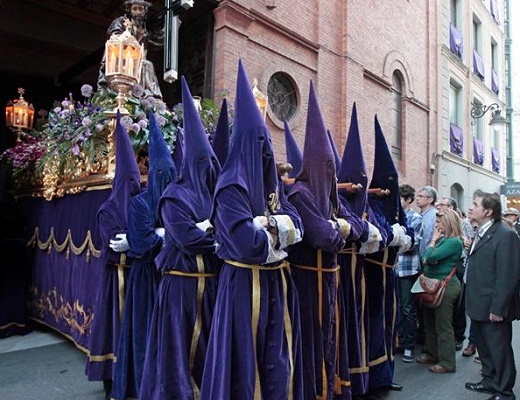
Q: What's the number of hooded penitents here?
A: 11